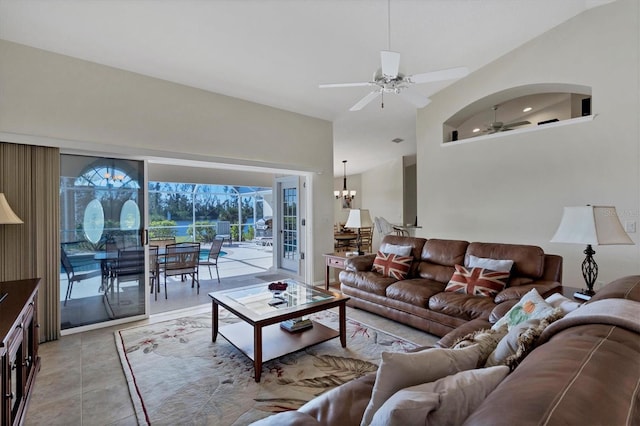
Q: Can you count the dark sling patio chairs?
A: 6